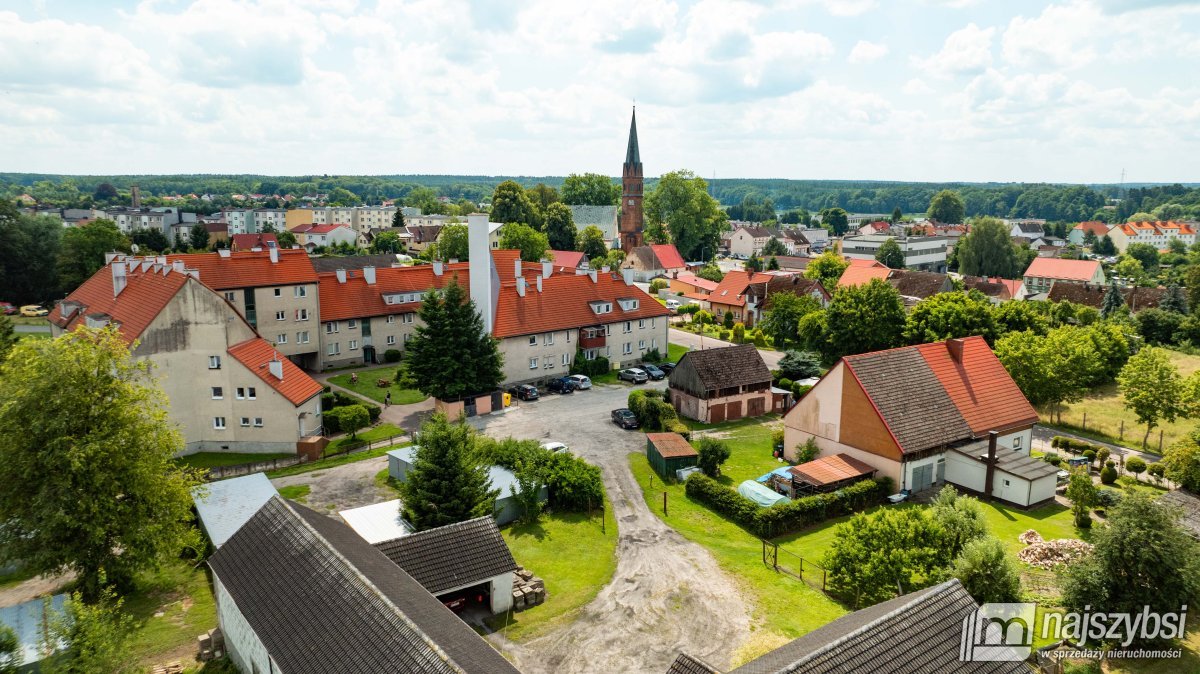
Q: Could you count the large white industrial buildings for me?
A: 1